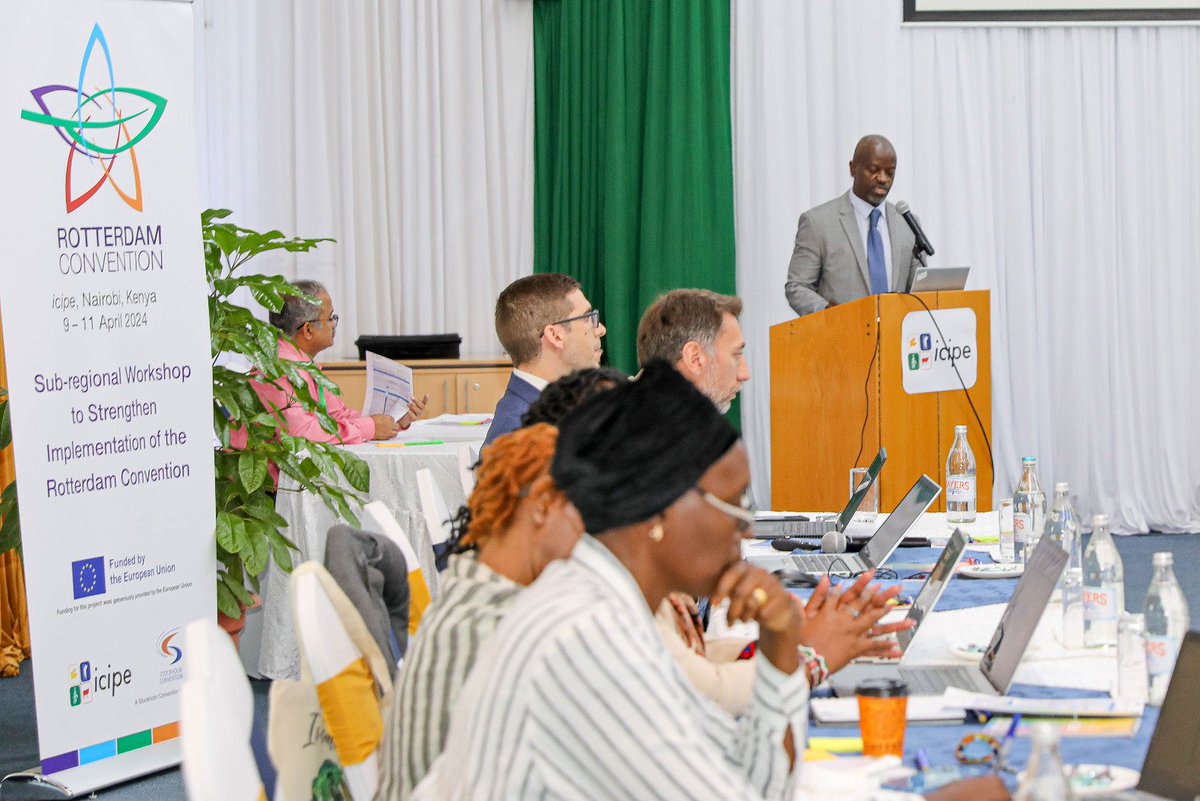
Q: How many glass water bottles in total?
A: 6